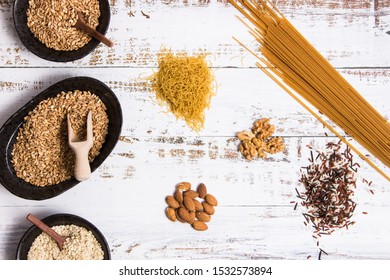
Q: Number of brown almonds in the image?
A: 15